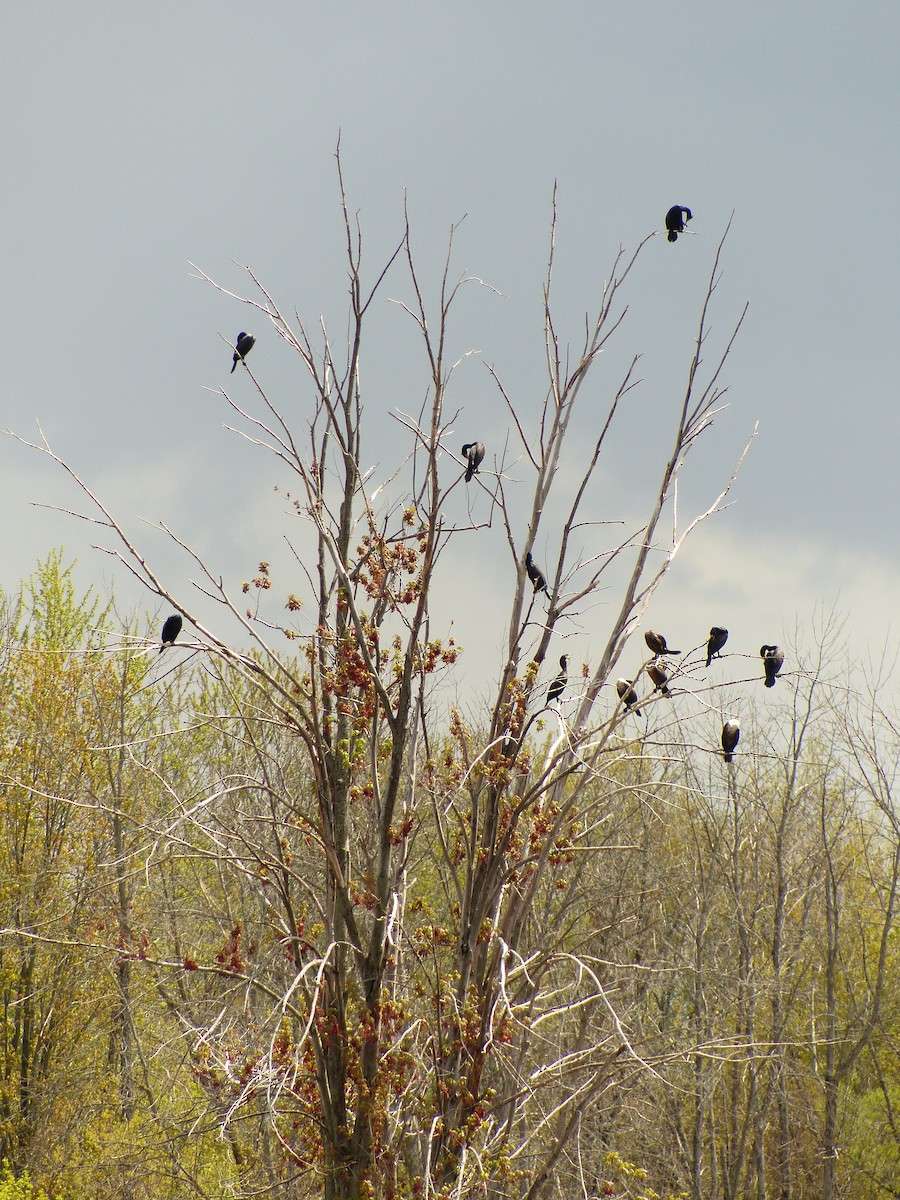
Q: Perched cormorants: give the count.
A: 12